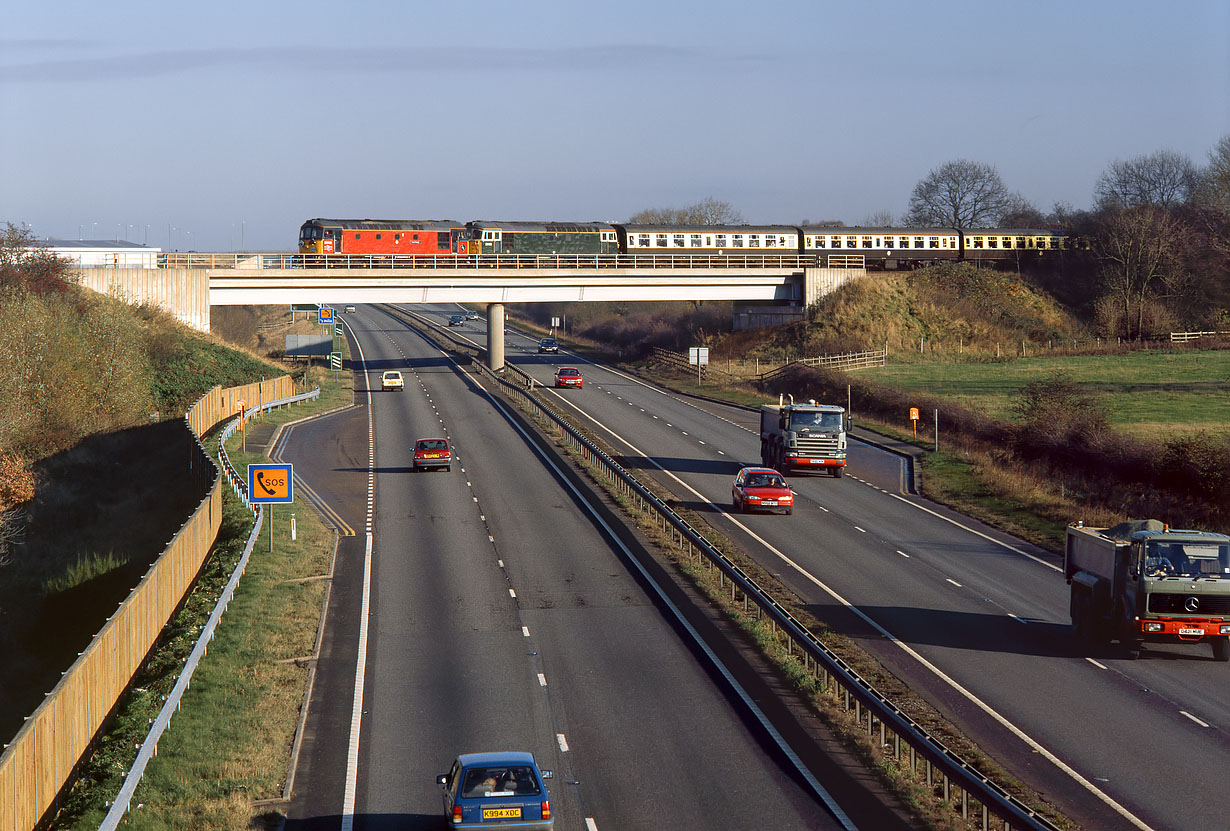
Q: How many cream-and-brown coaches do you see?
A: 3